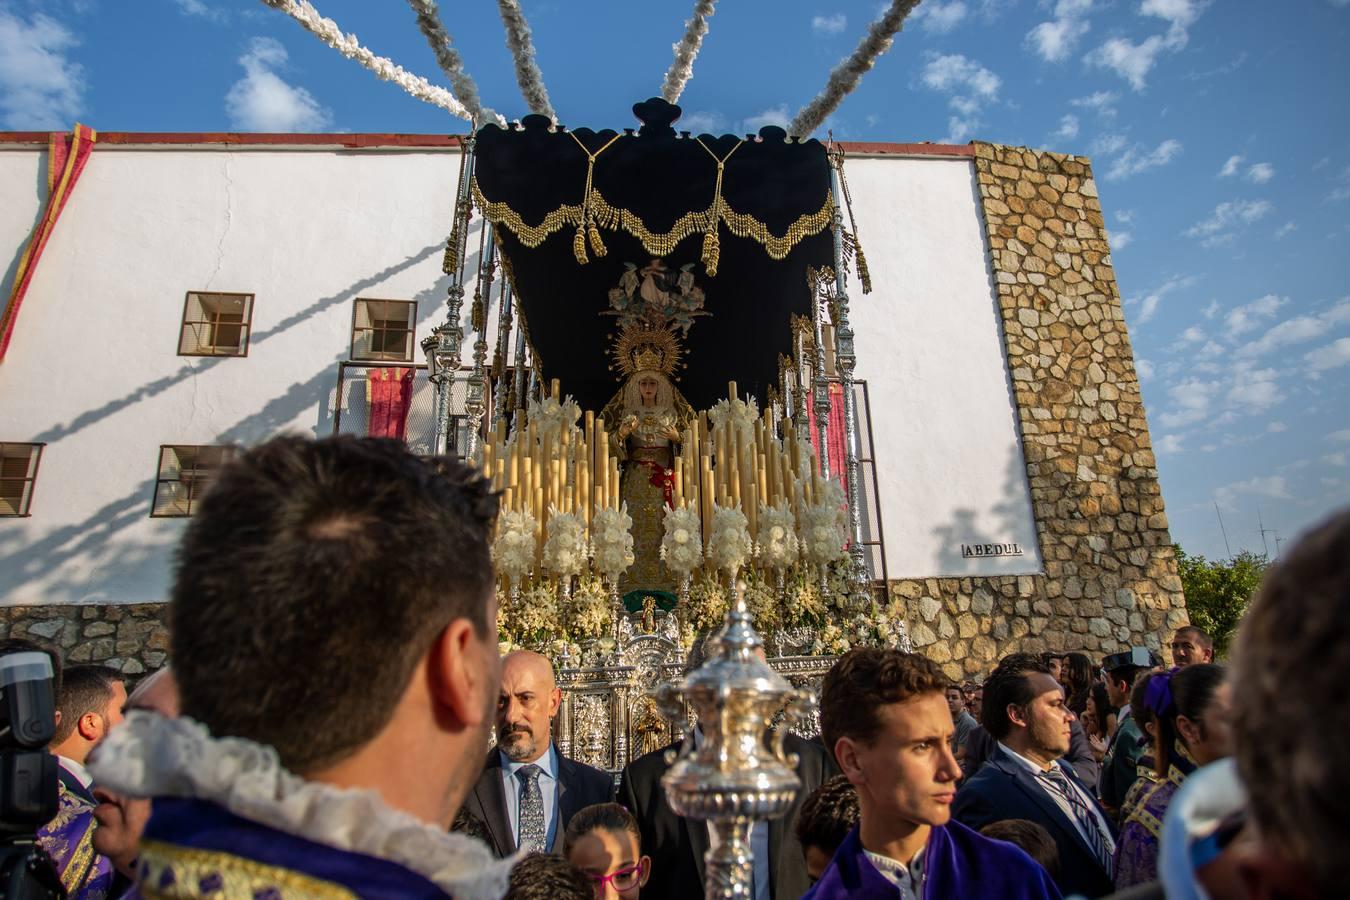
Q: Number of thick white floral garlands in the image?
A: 5